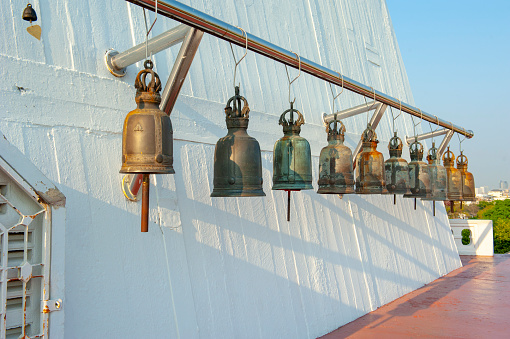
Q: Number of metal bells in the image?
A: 11